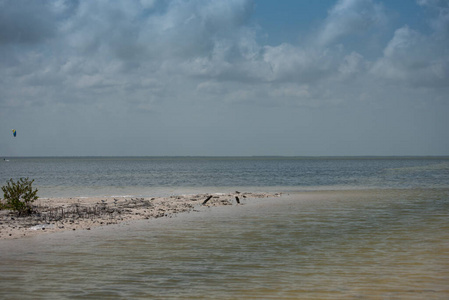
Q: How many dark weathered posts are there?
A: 2